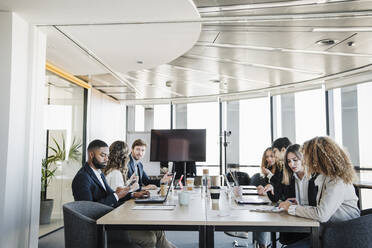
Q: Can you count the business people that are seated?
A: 7